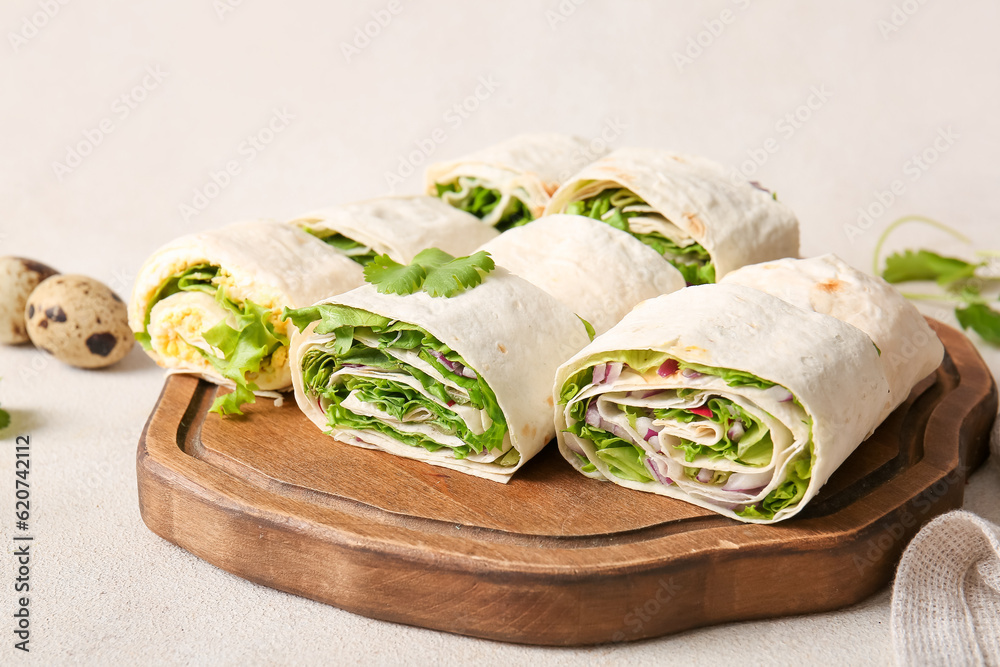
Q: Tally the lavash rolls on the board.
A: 8